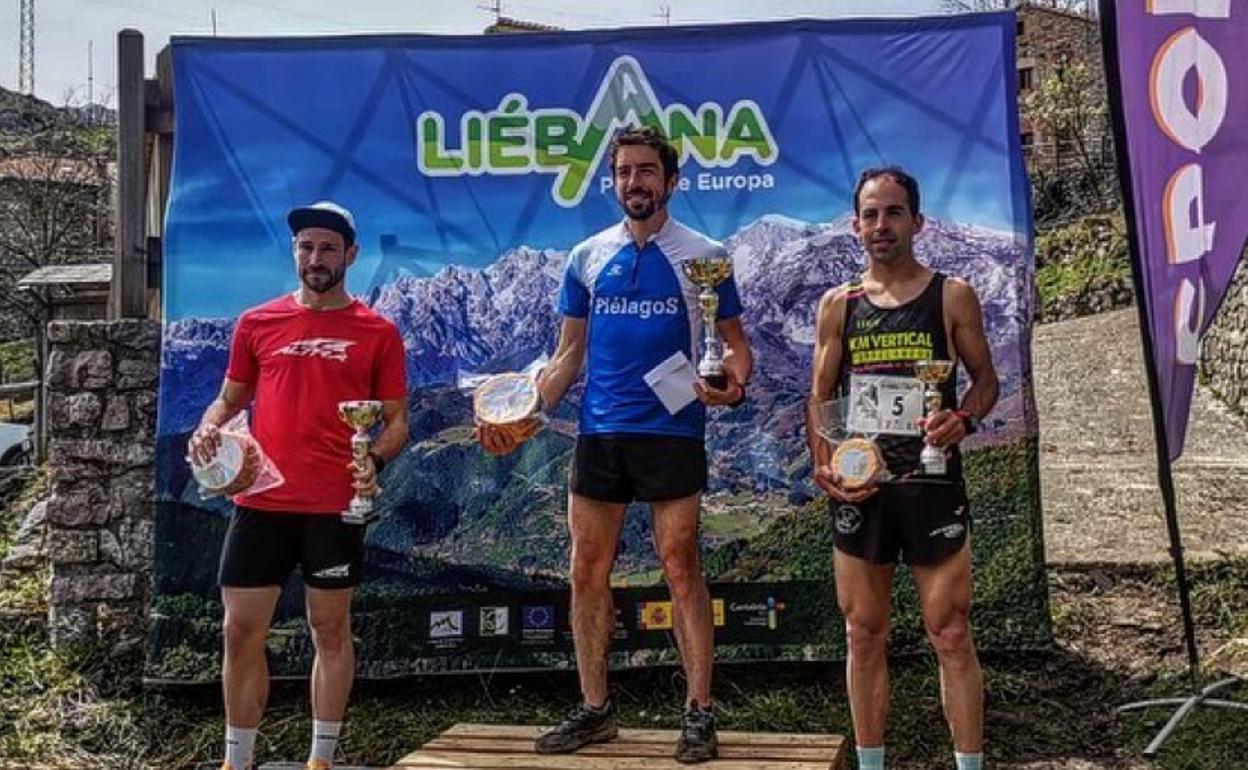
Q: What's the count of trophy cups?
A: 3